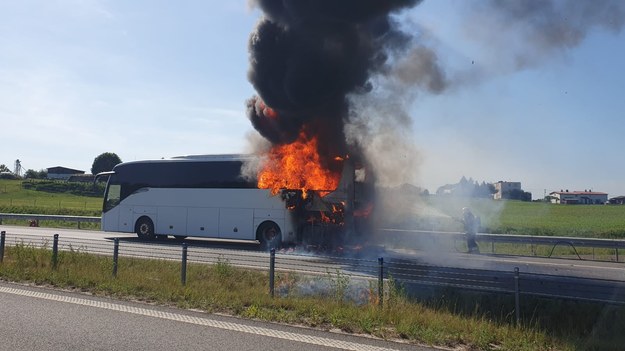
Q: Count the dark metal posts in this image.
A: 7